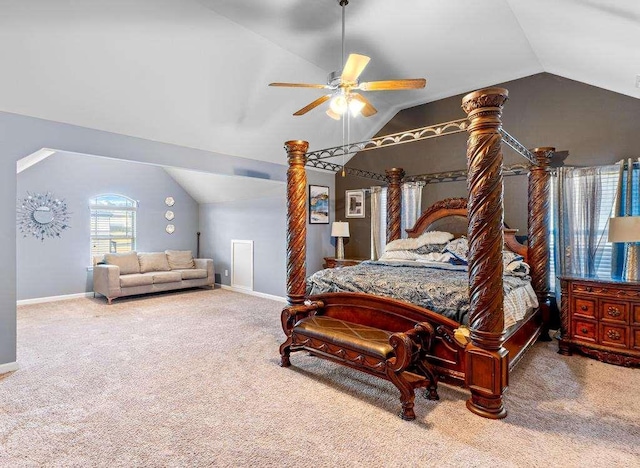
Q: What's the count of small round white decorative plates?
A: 3